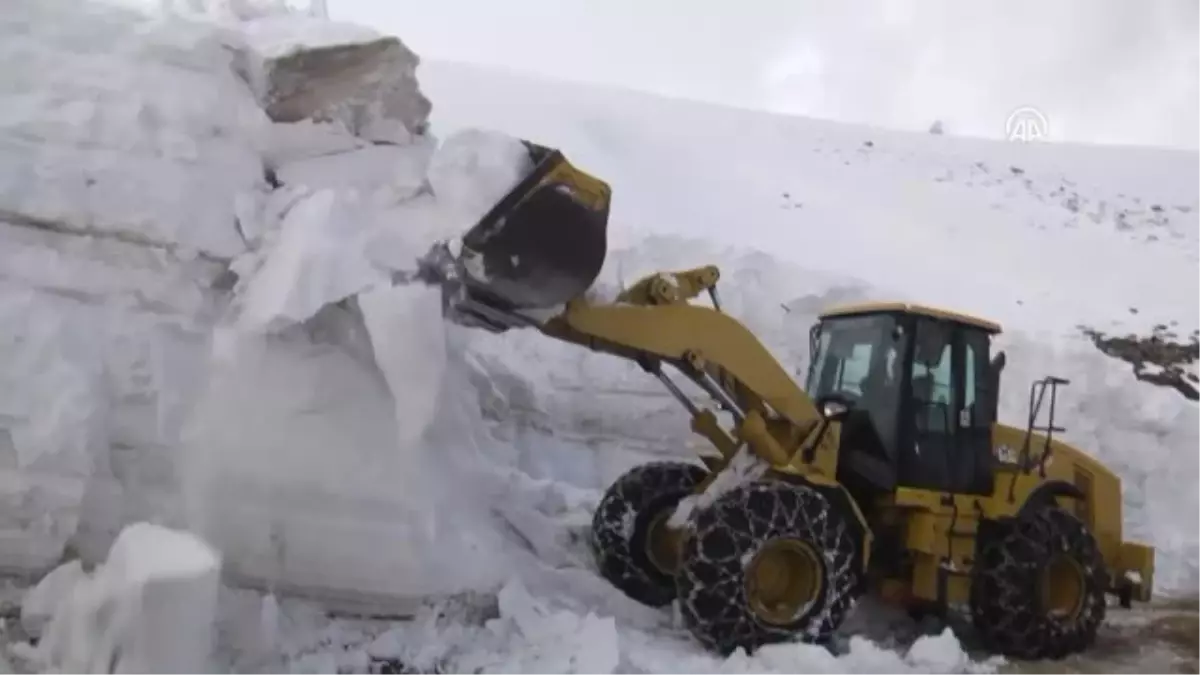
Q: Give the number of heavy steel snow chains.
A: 3